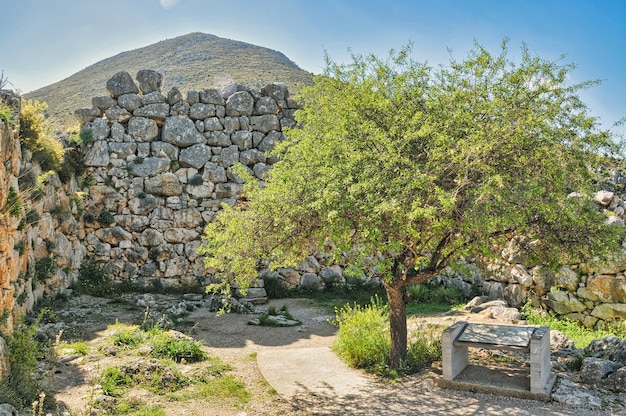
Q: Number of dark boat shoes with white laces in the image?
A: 0